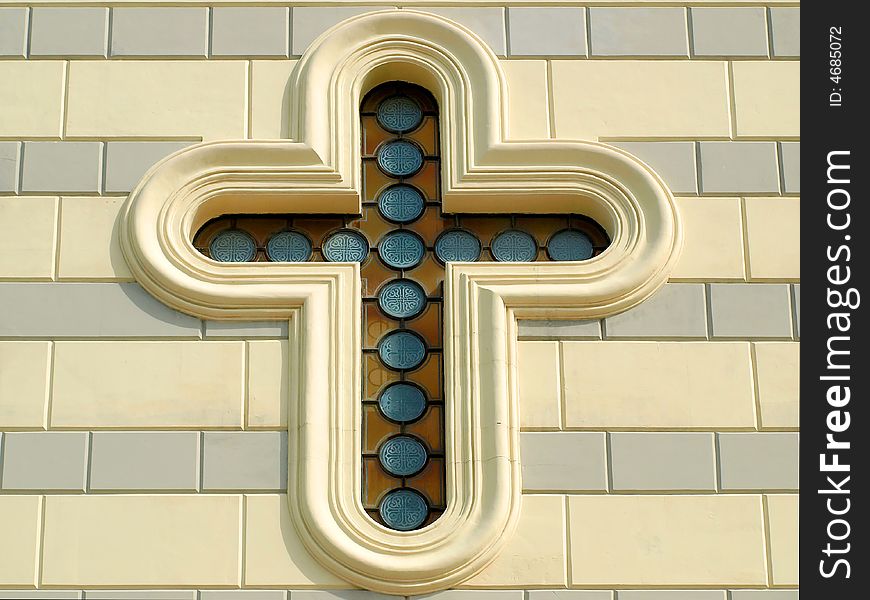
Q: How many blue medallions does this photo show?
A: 15